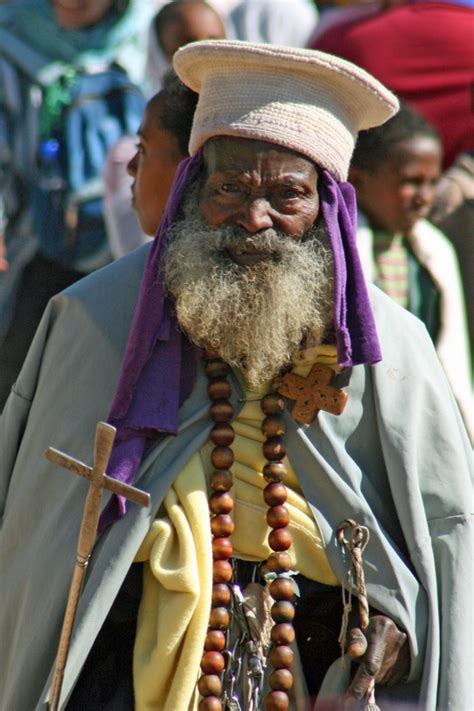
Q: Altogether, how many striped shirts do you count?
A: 1